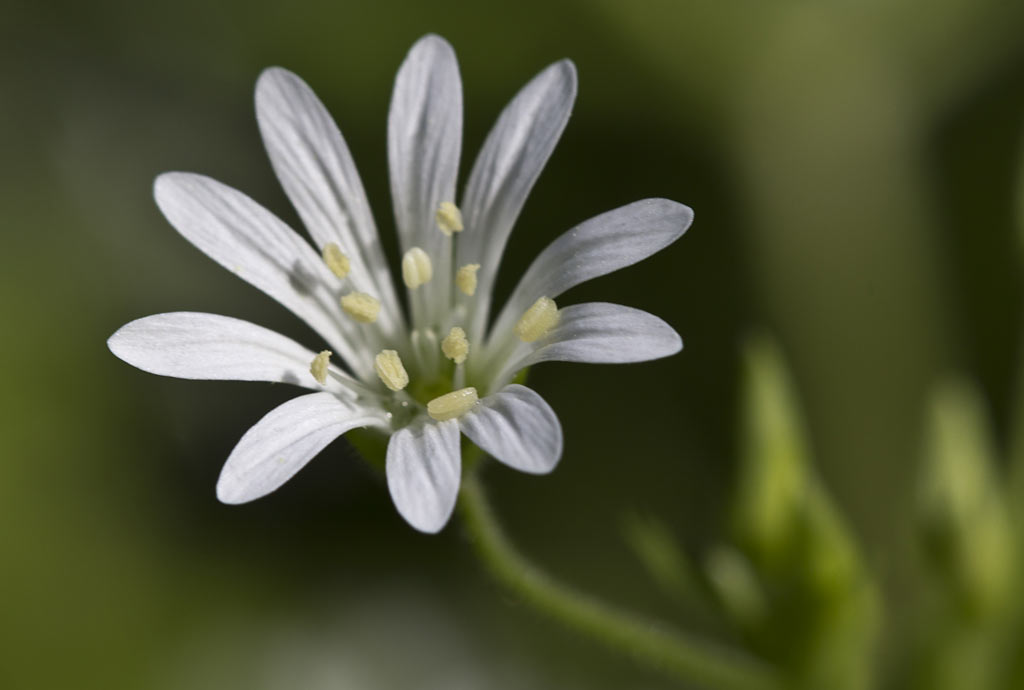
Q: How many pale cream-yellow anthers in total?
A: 10